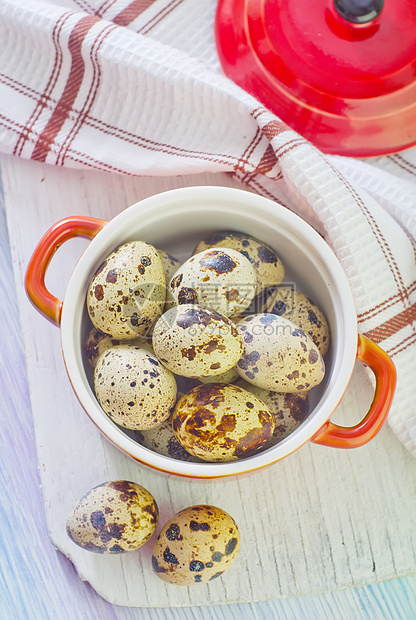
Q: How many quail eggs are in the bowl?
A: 13